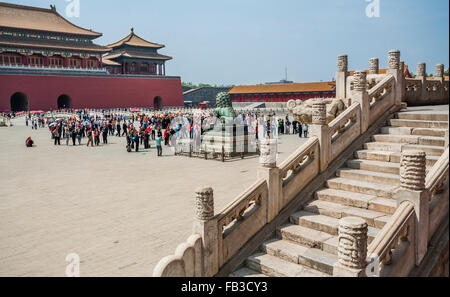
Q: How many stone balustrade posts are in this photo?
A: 12